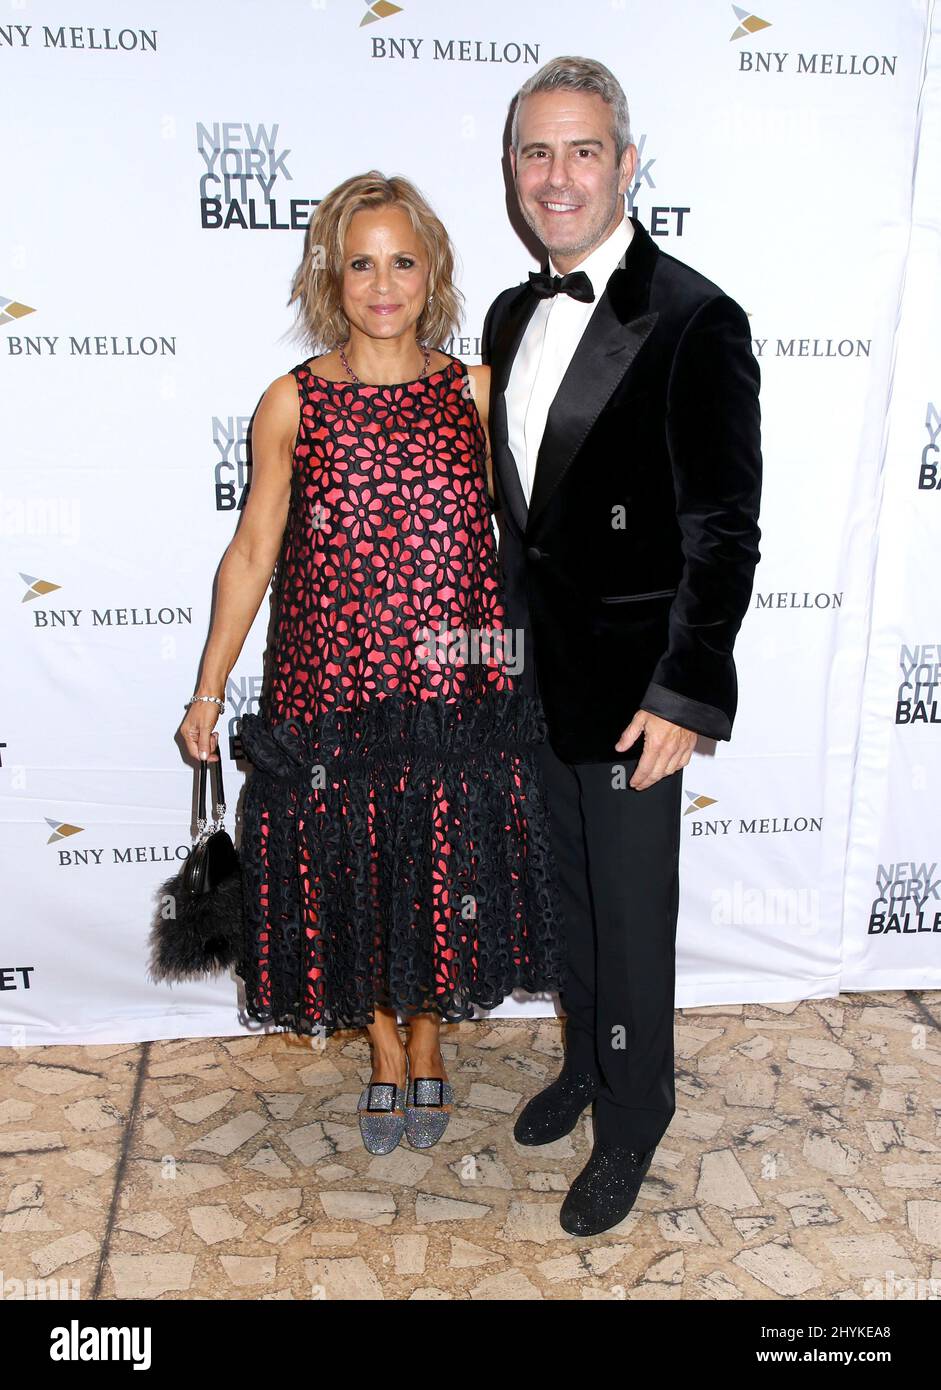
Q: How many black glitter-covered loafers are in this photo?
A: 2